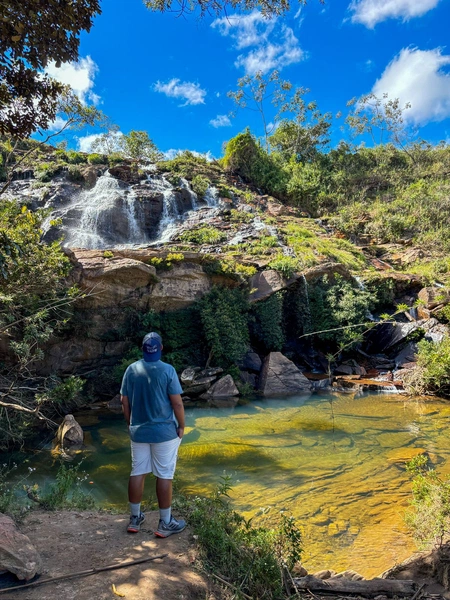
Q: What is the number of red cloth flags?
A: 0